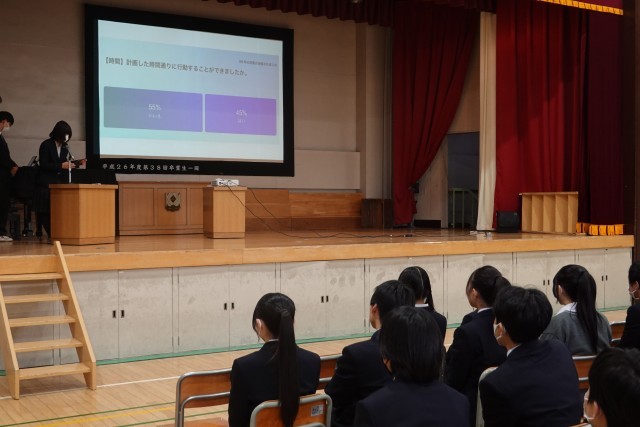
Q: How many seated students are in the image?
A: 9